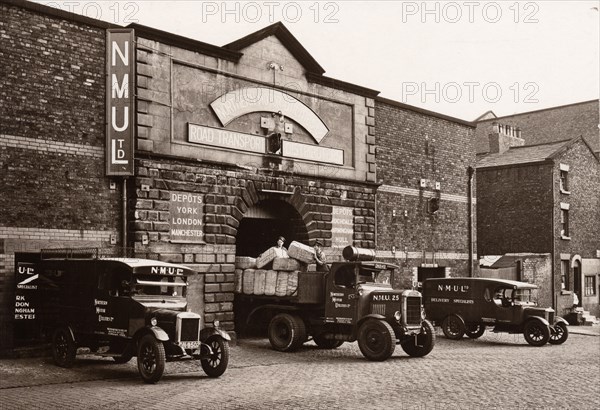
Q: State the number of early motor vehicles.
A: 3